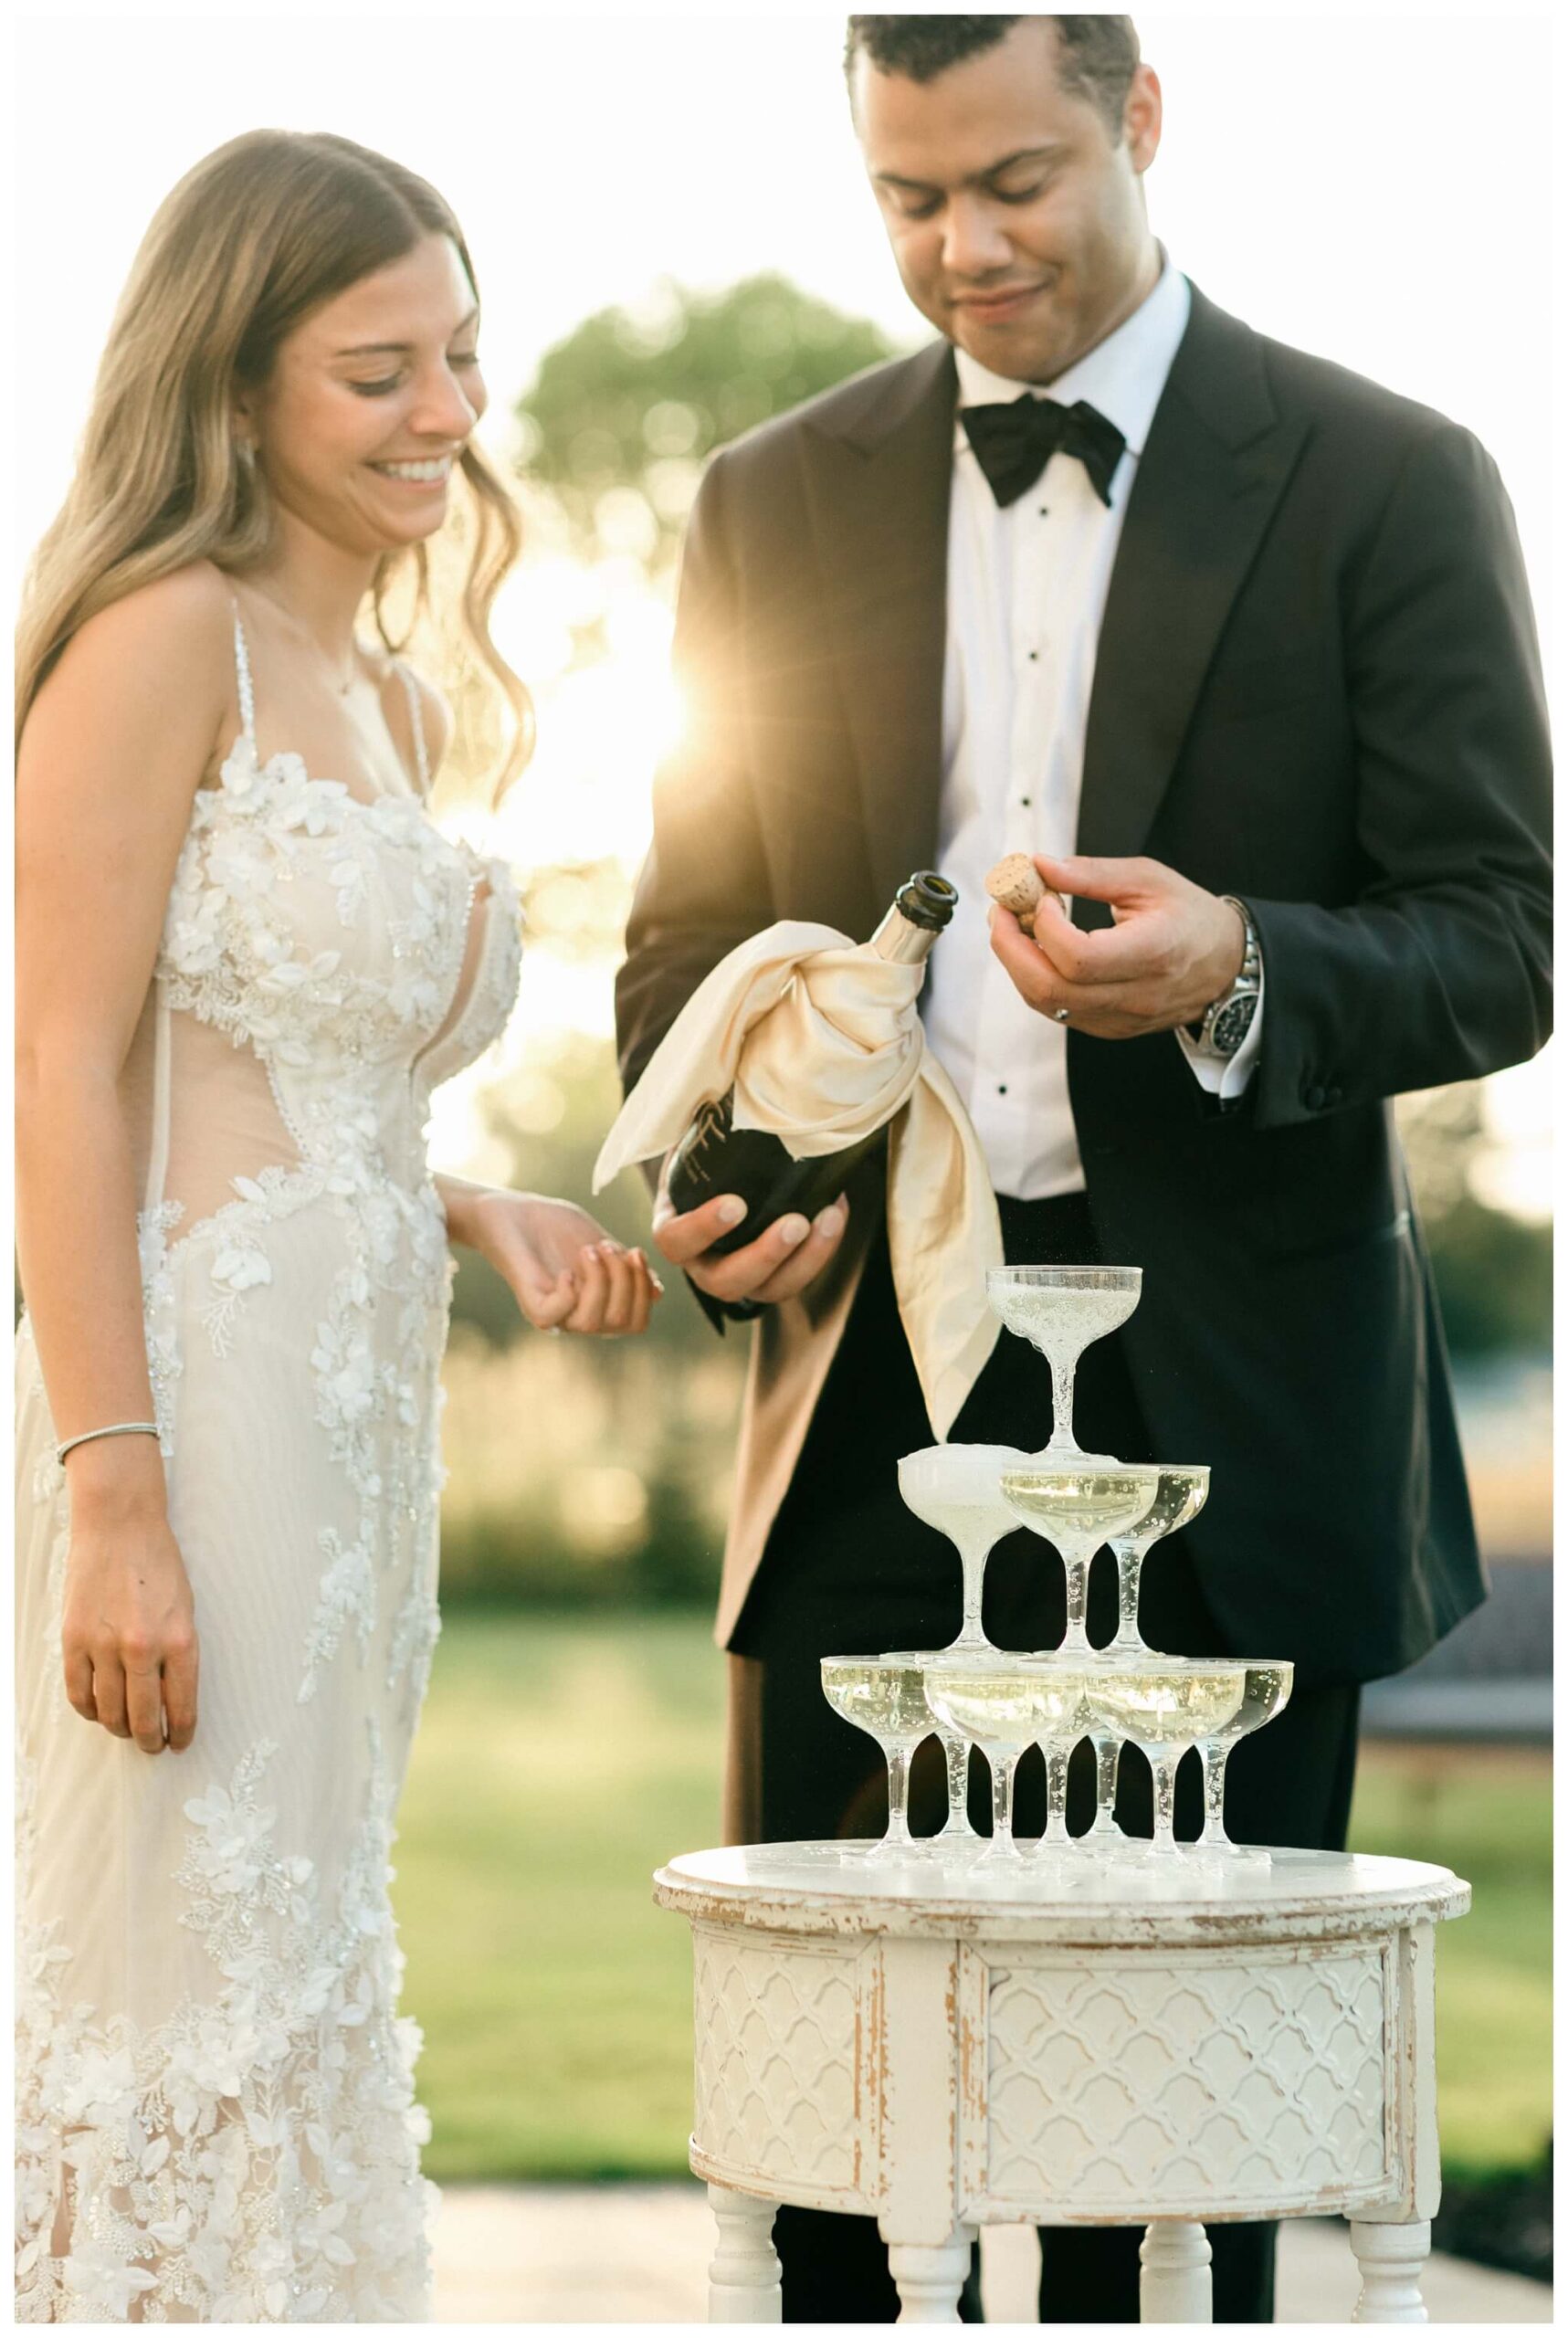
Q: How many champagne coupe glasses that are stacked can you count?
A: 11